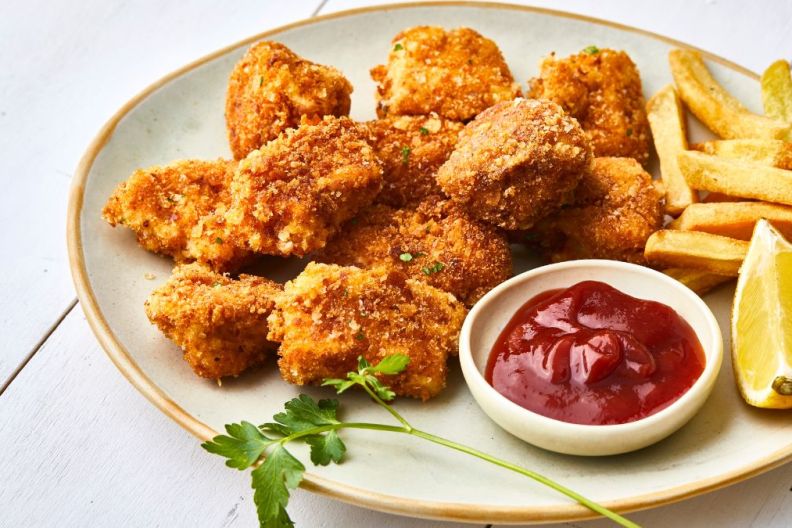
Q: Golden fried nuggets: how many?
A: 11